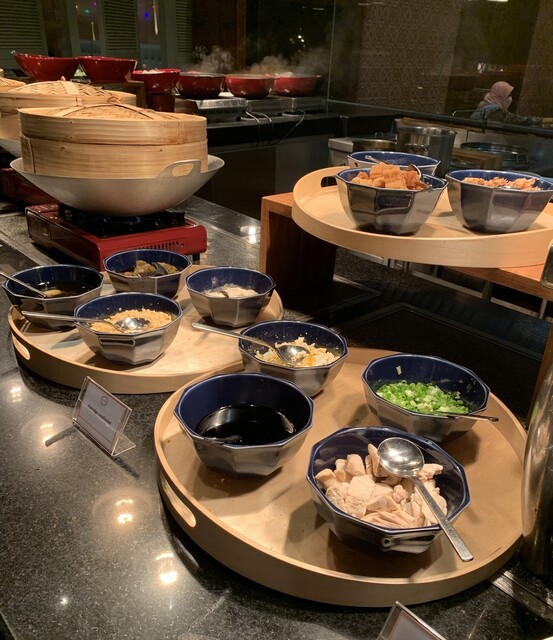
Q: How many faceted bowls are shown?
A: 11